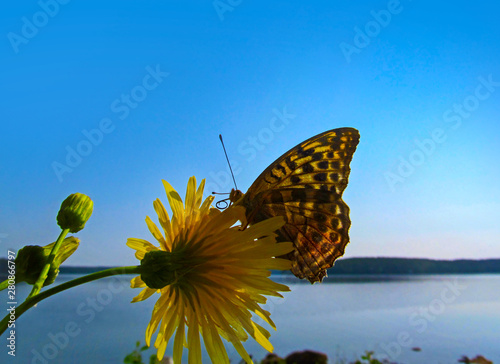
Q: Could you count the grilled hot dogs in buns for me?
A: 0